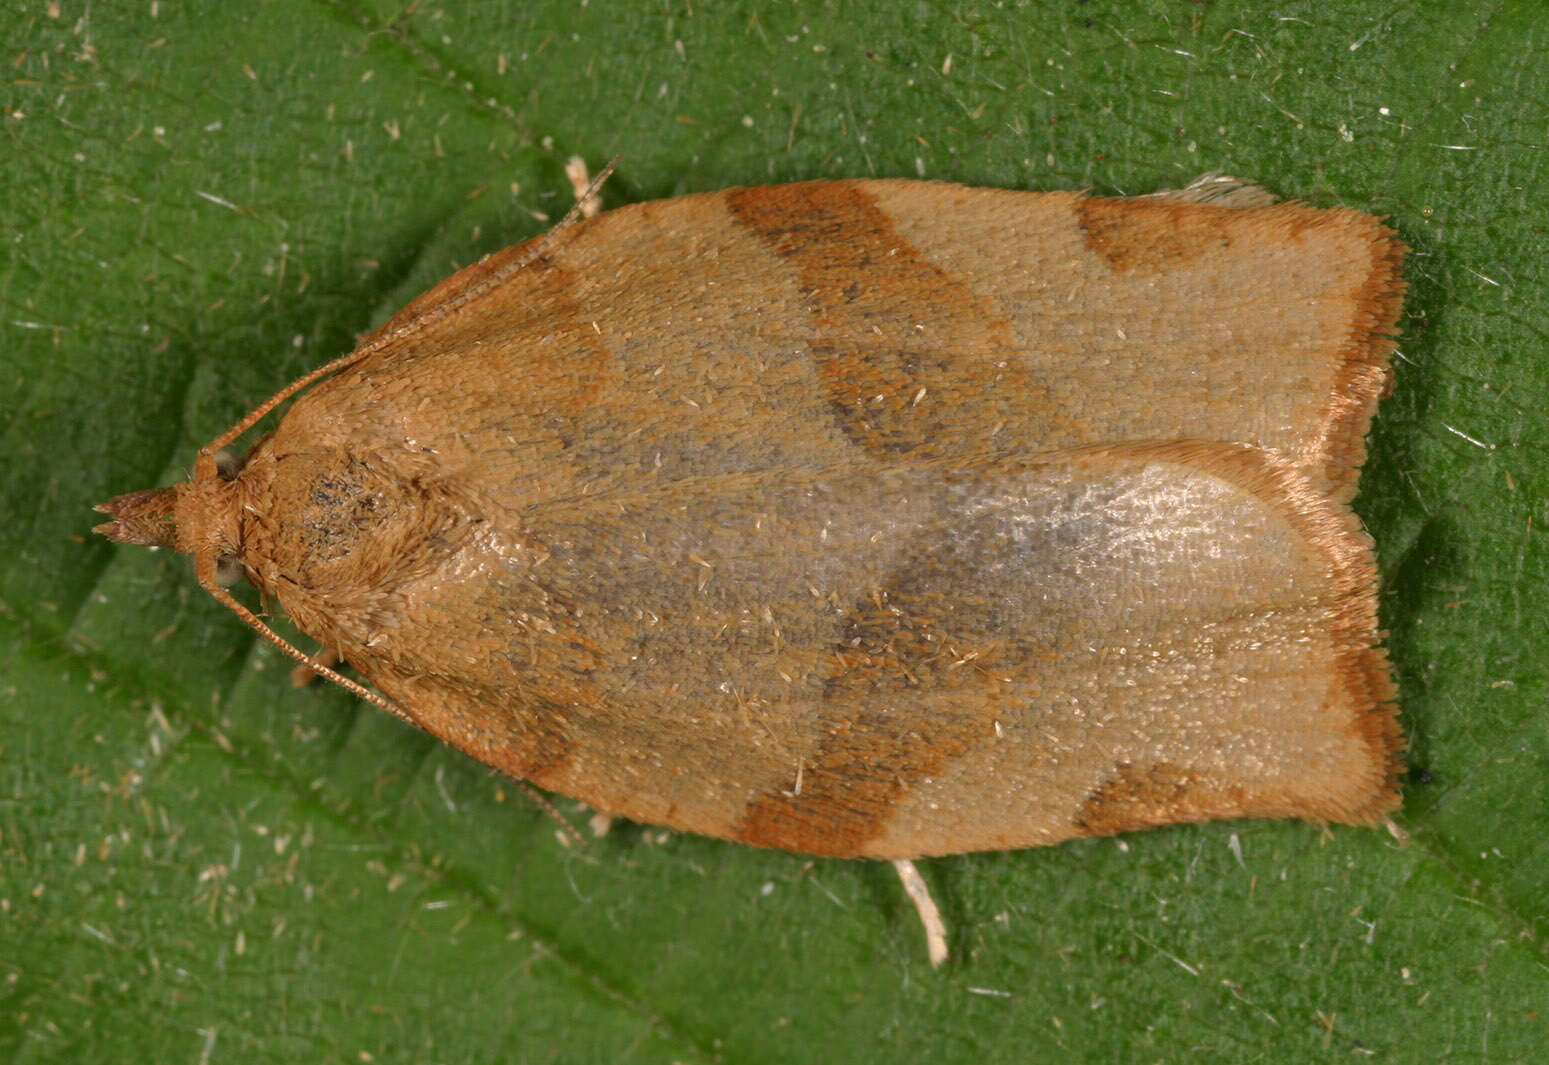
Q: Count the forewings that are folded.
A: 2